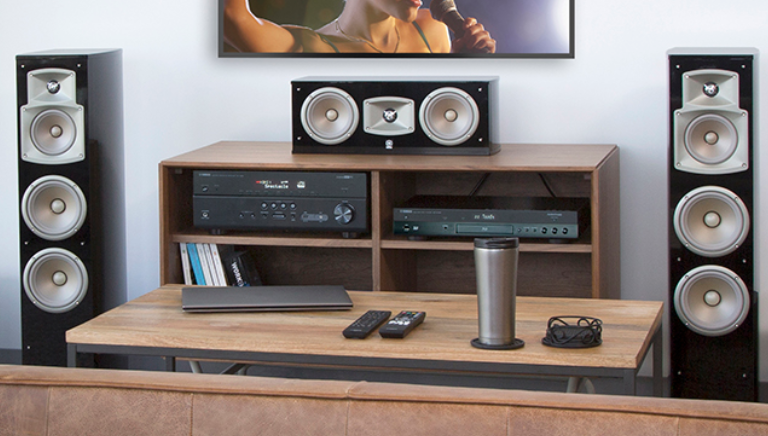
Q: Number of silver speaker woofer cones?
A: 8